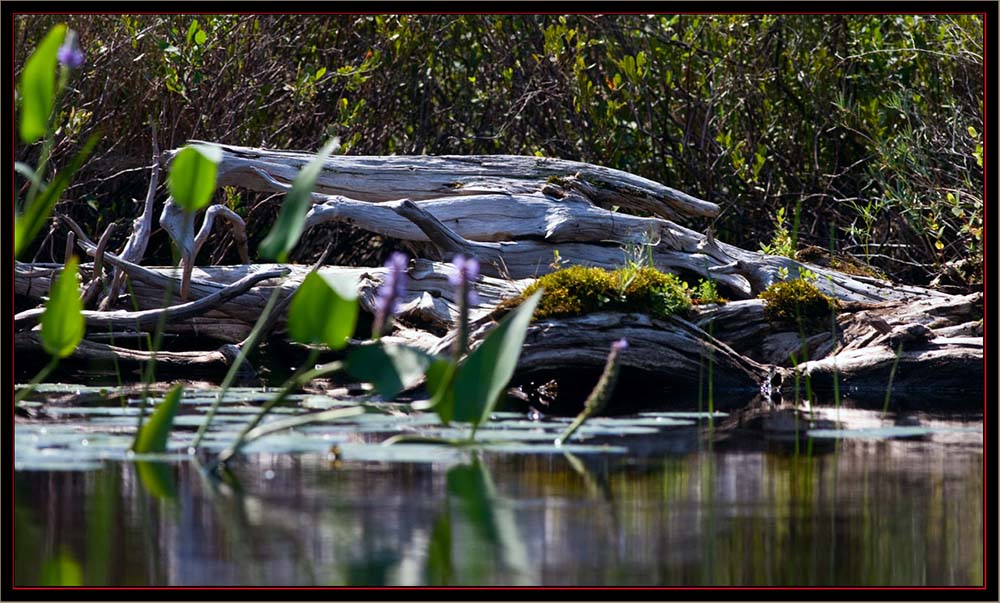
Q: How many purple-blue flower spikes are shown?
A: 4